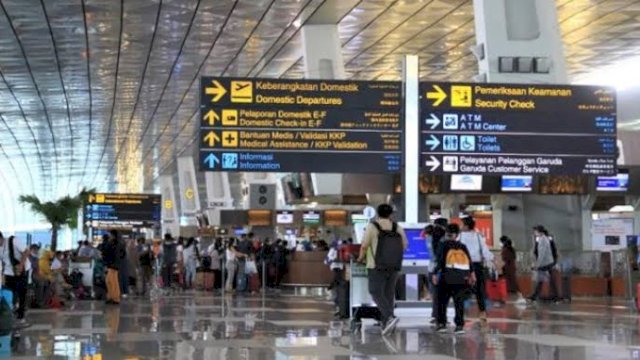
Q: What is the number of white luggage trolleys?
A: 2